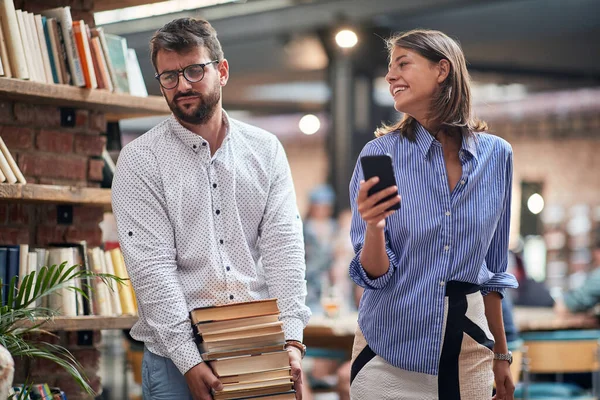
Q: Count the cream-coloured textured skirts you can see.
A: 1